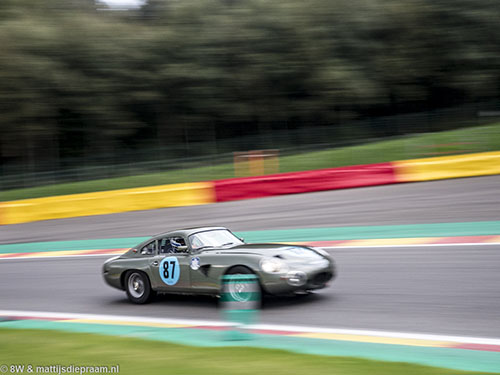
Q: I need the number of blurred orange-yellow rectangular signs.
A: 1